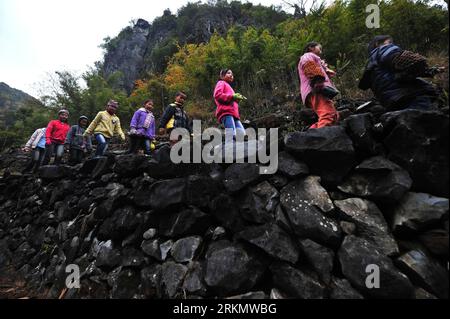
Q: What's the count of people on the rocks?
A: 9